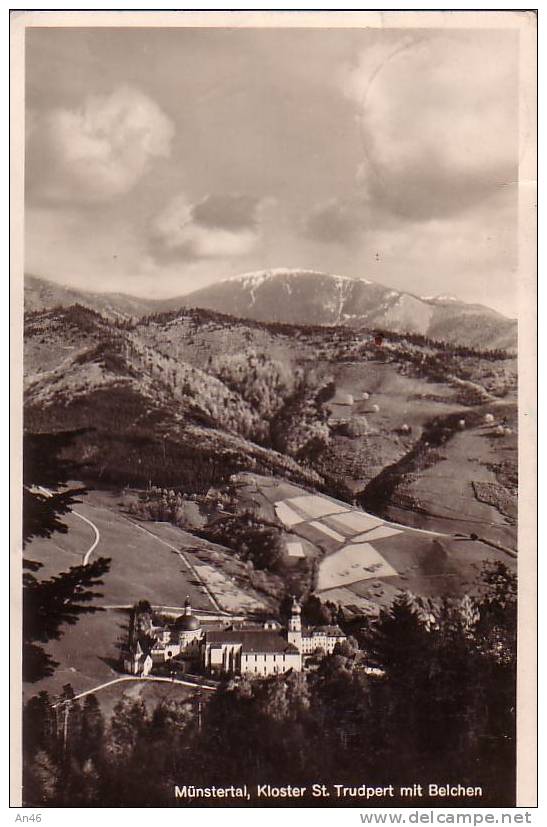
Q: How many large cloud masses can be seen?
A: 3